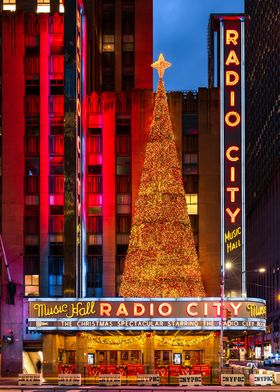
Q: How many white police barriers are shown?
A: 7